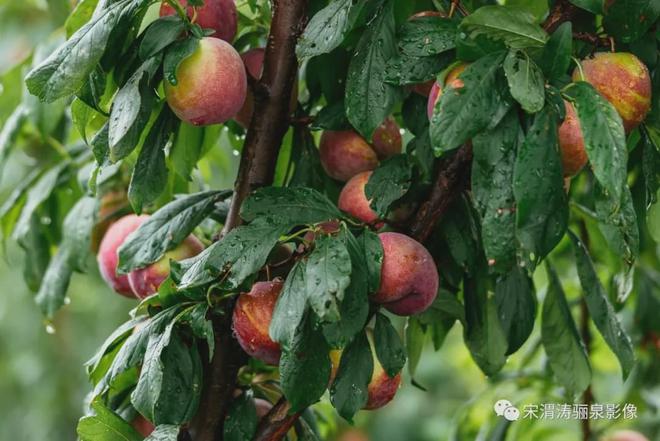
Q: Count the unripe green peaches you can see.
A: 0